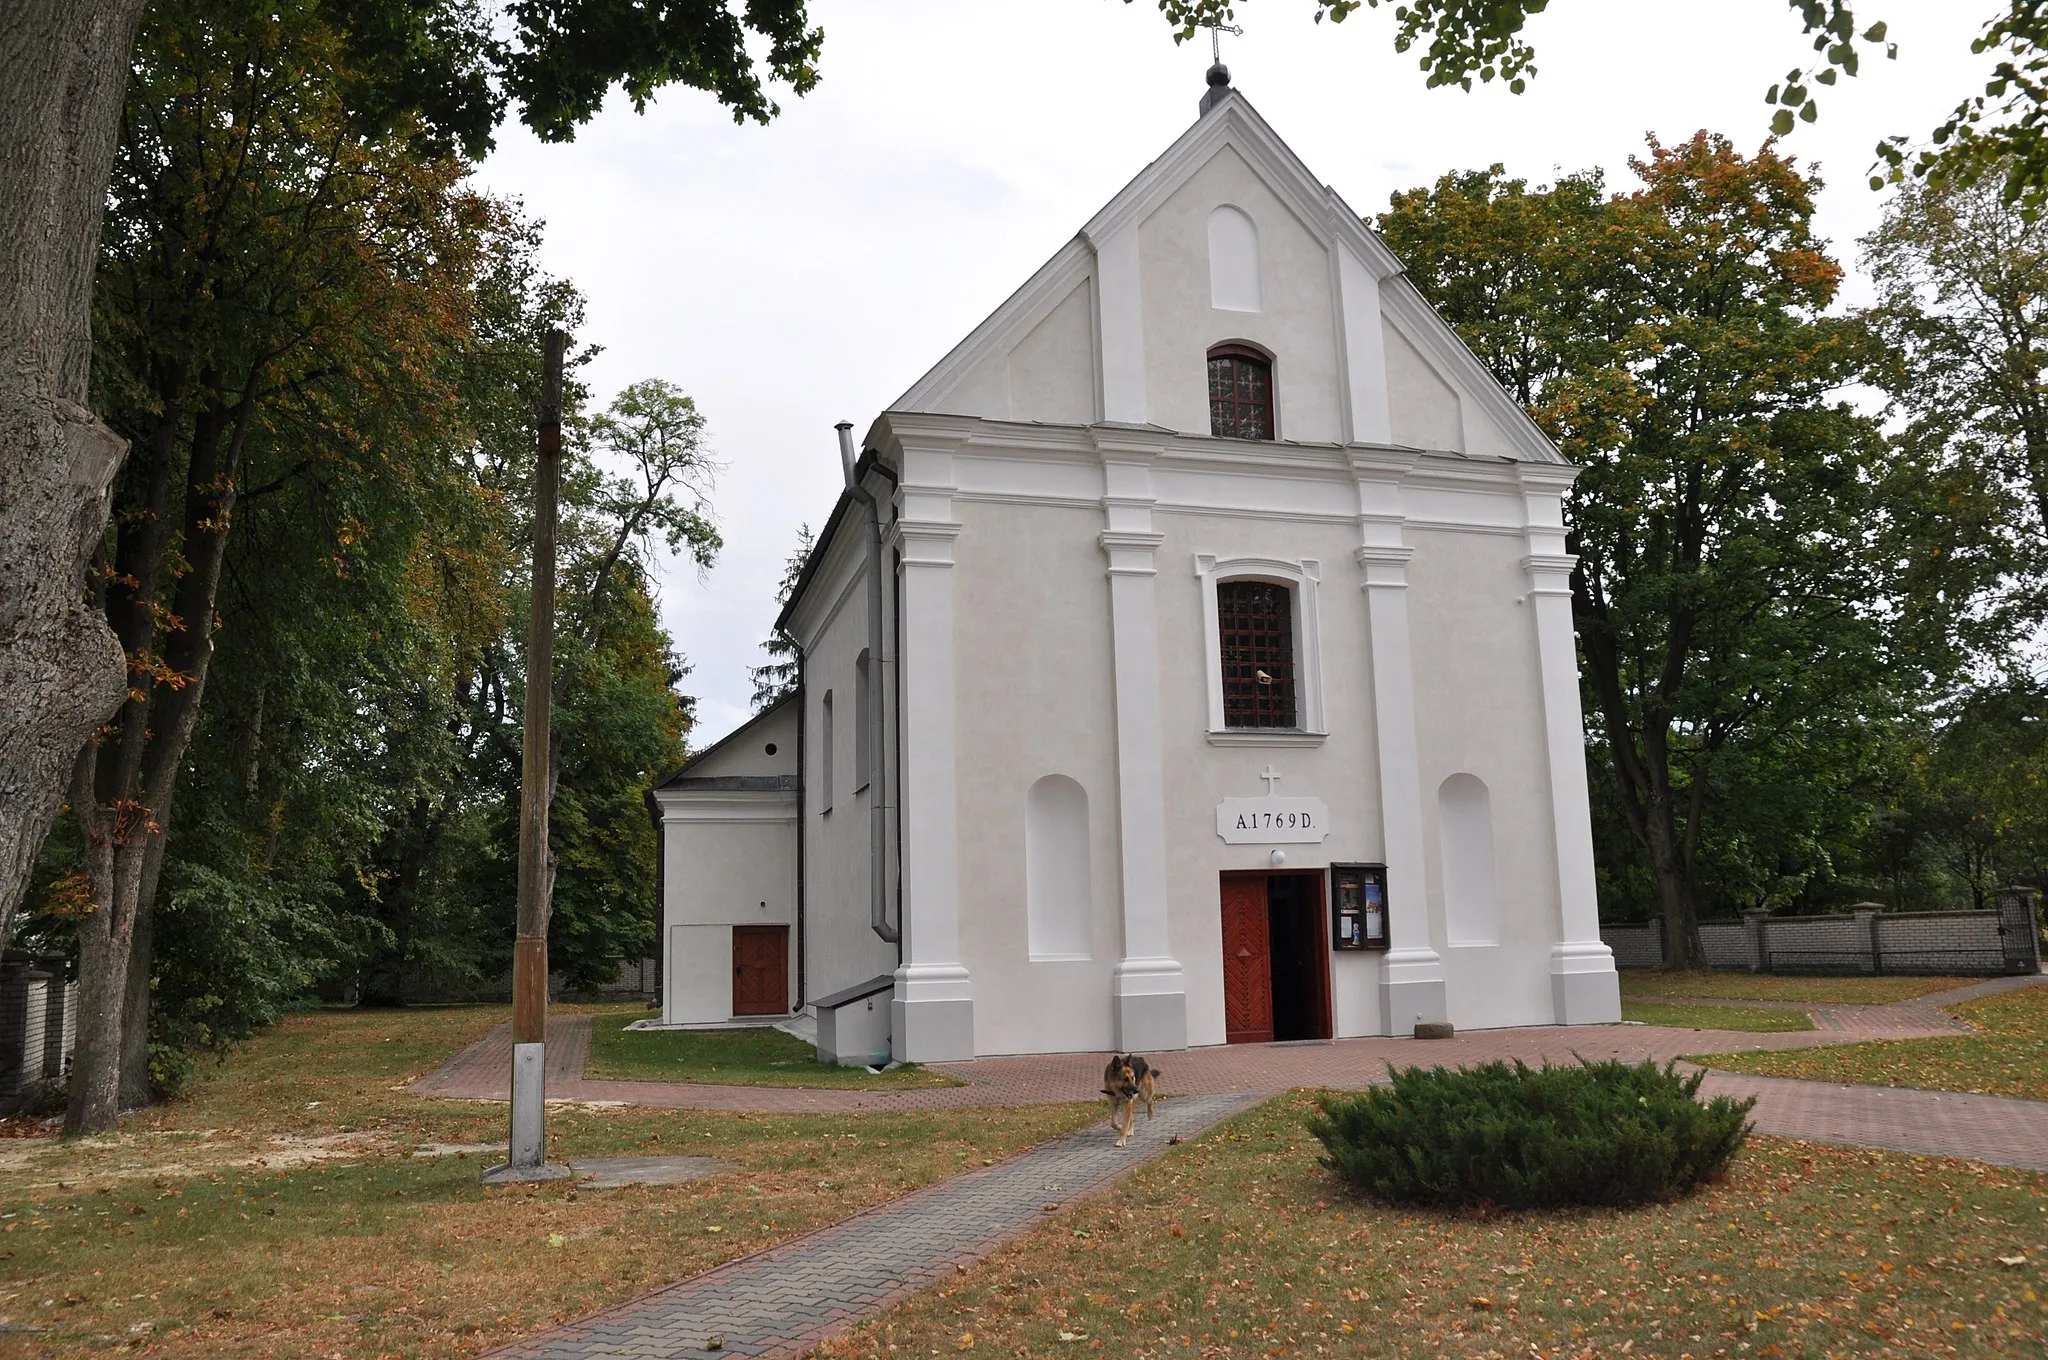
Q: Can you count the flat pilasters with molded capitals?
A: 4